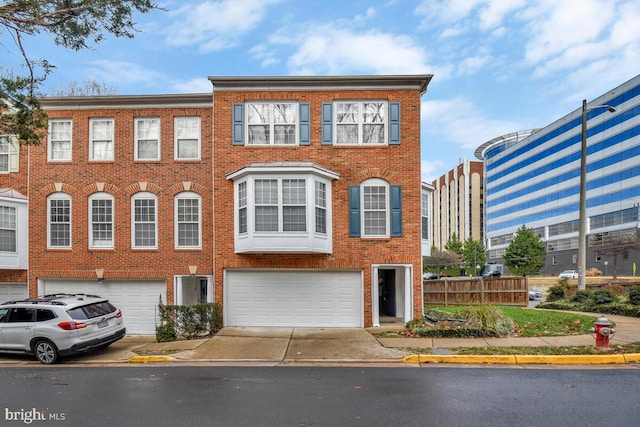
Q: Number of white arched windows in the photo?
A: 5